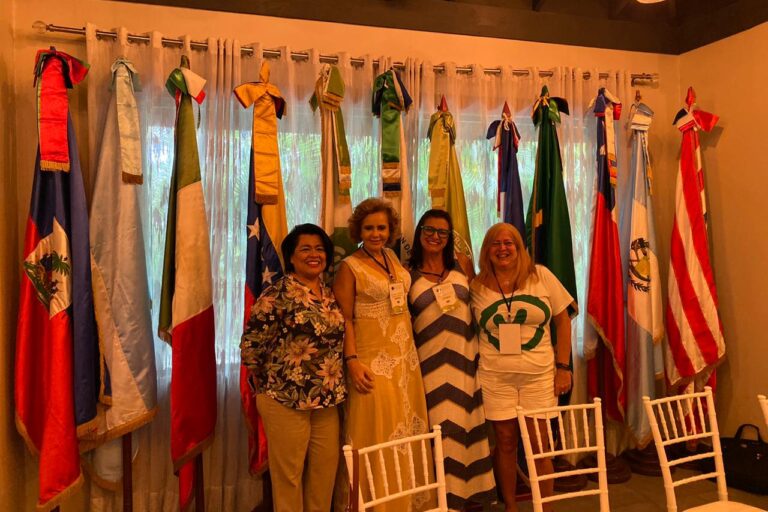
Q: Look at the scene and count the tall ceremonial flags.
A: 12